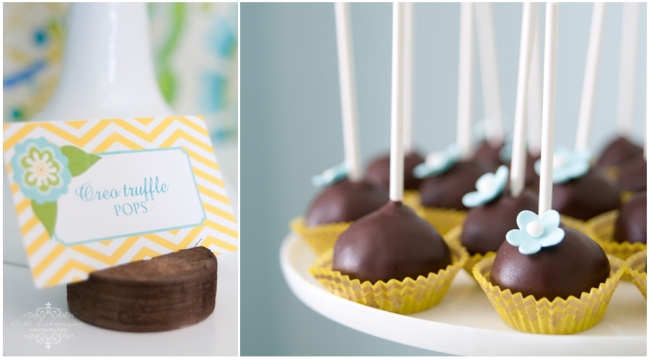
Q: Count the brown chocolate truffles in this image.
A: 12